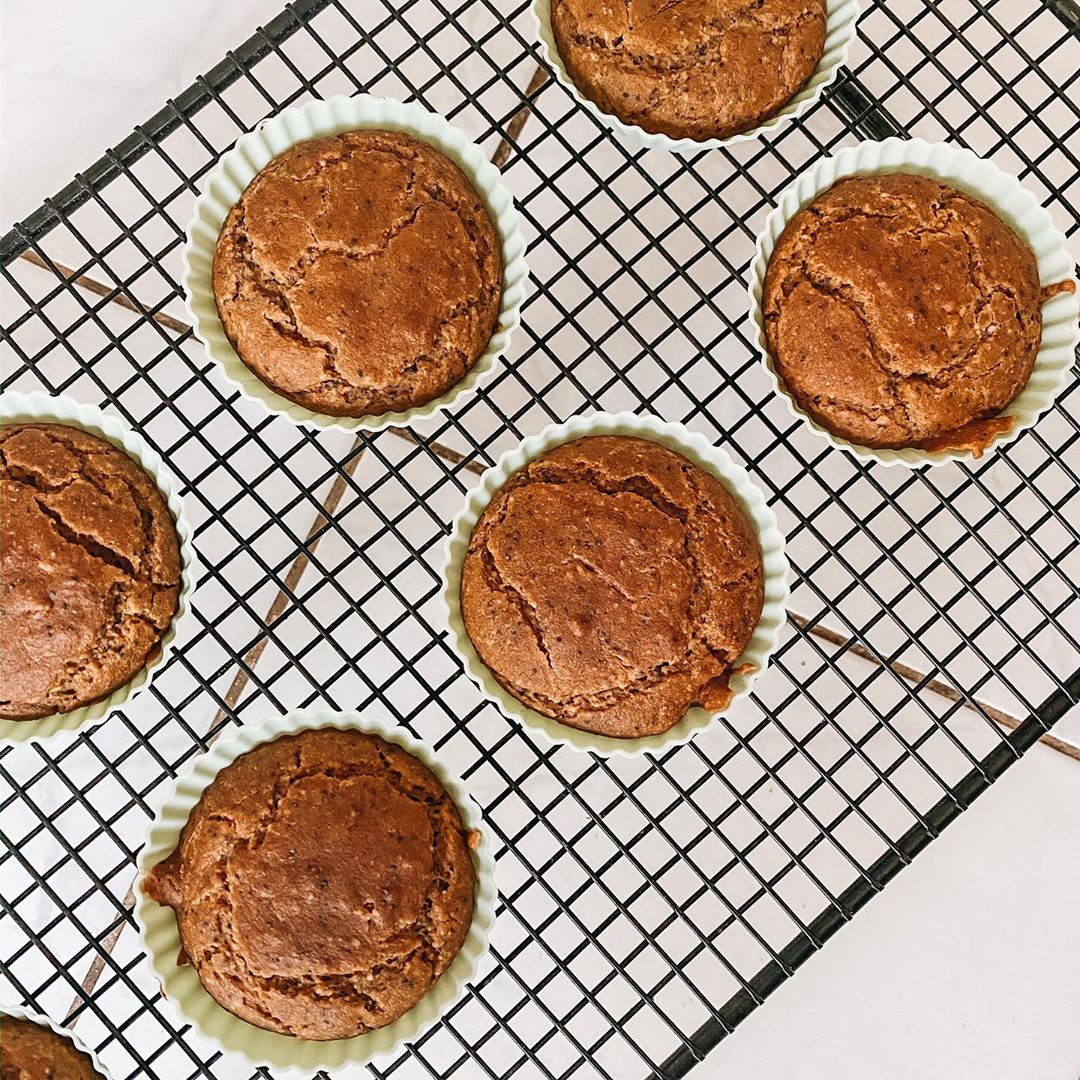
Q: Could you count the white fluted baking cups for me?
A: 7